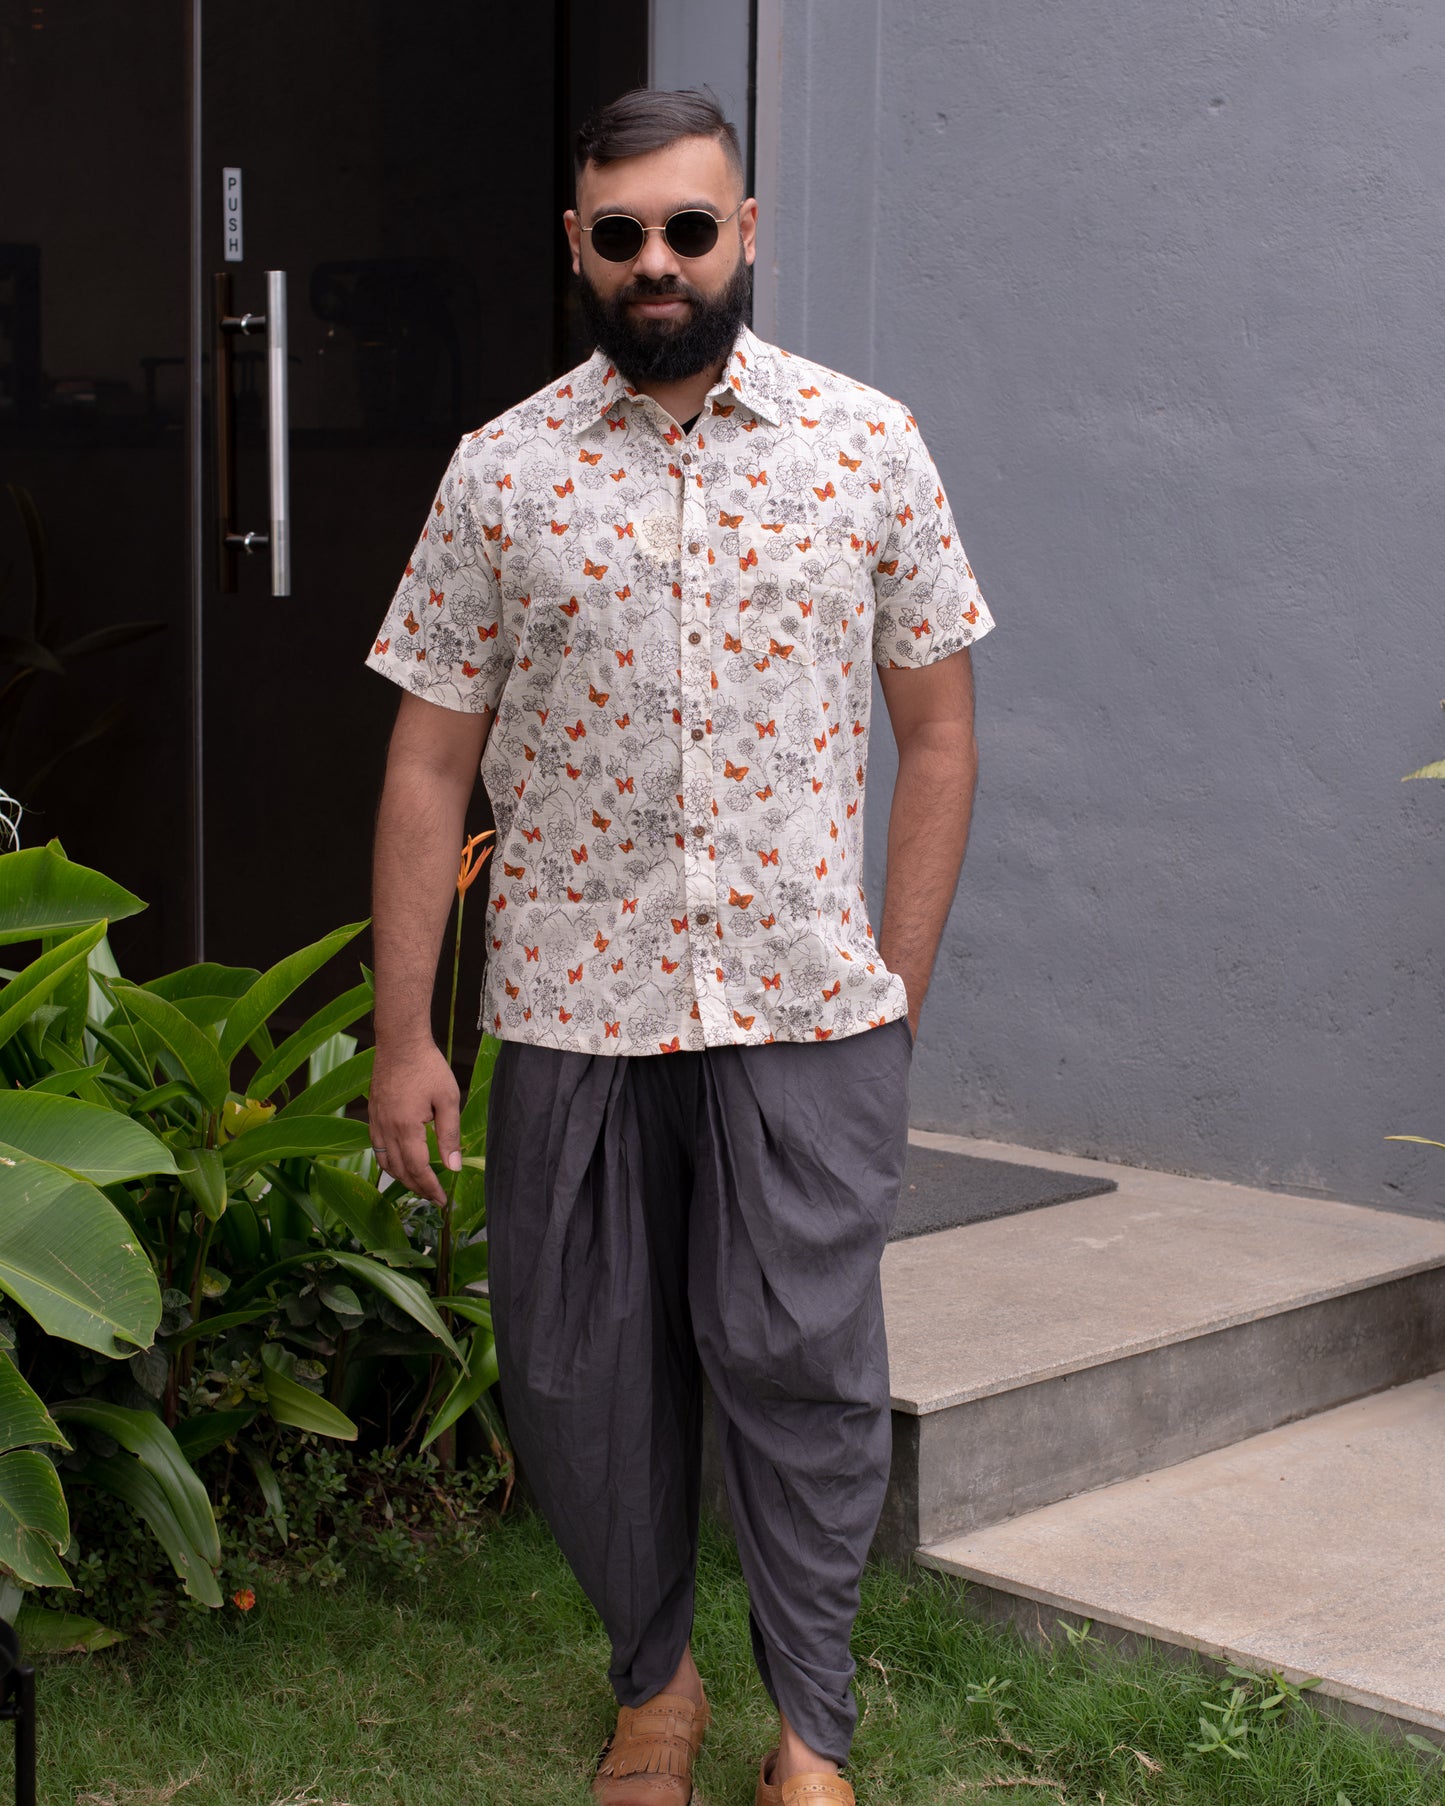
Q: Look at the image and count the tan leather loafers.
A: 2